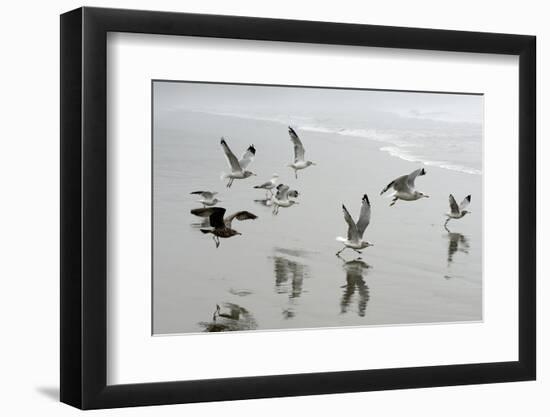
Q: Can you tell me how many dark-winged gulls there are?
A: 1